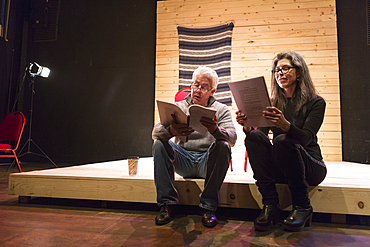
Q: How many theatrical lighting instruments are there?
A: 1